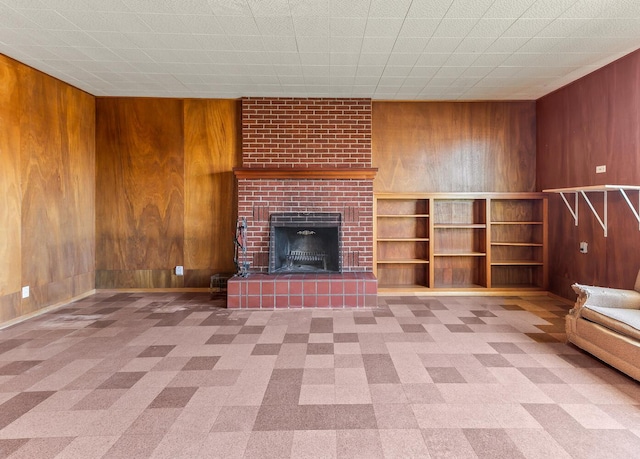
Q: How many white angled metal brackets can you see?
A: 3